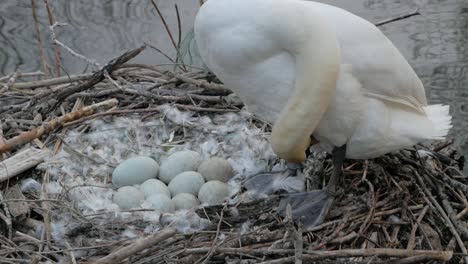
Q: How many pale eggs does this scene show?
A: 9